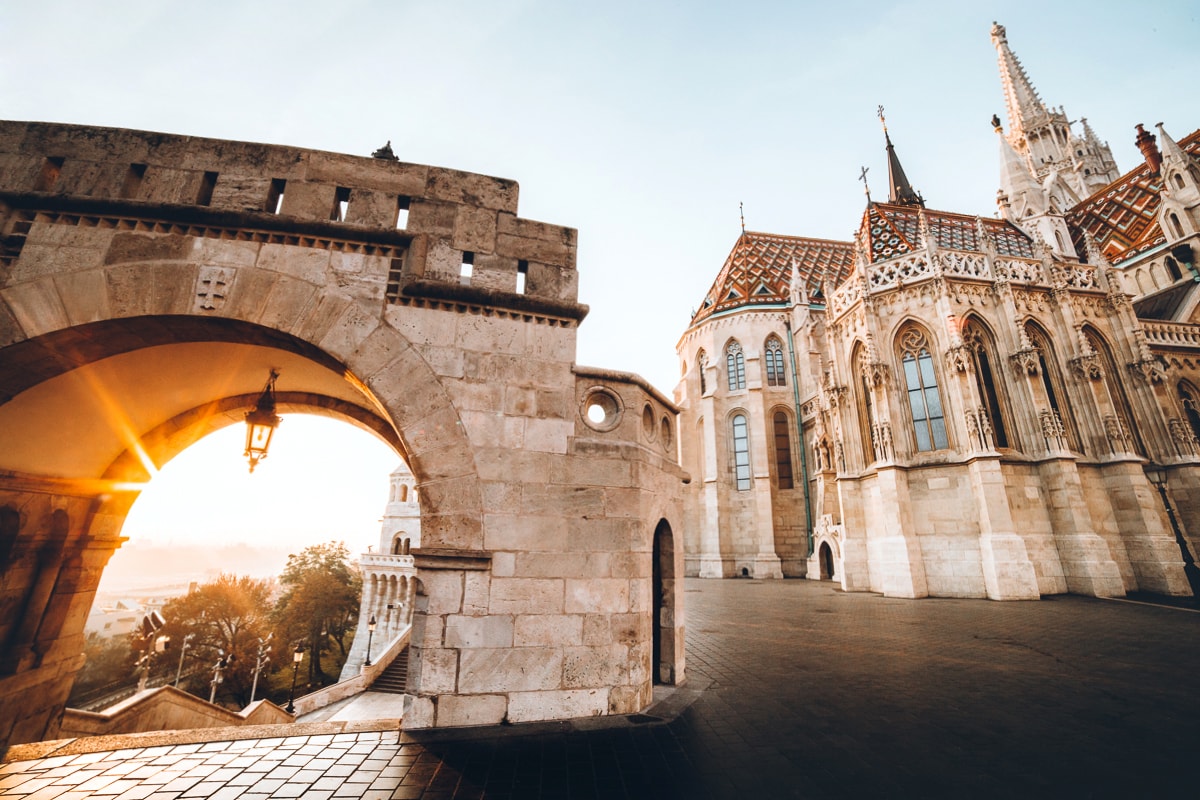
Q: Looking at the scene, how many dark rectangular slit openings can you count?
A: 8